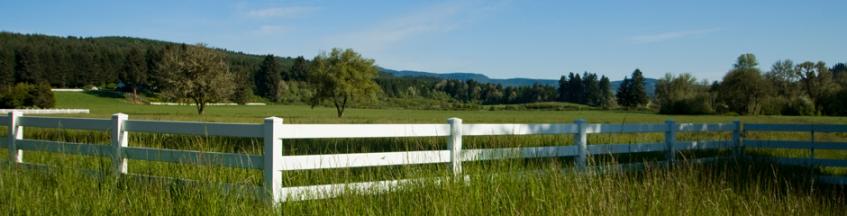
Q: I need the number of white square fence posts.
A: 7